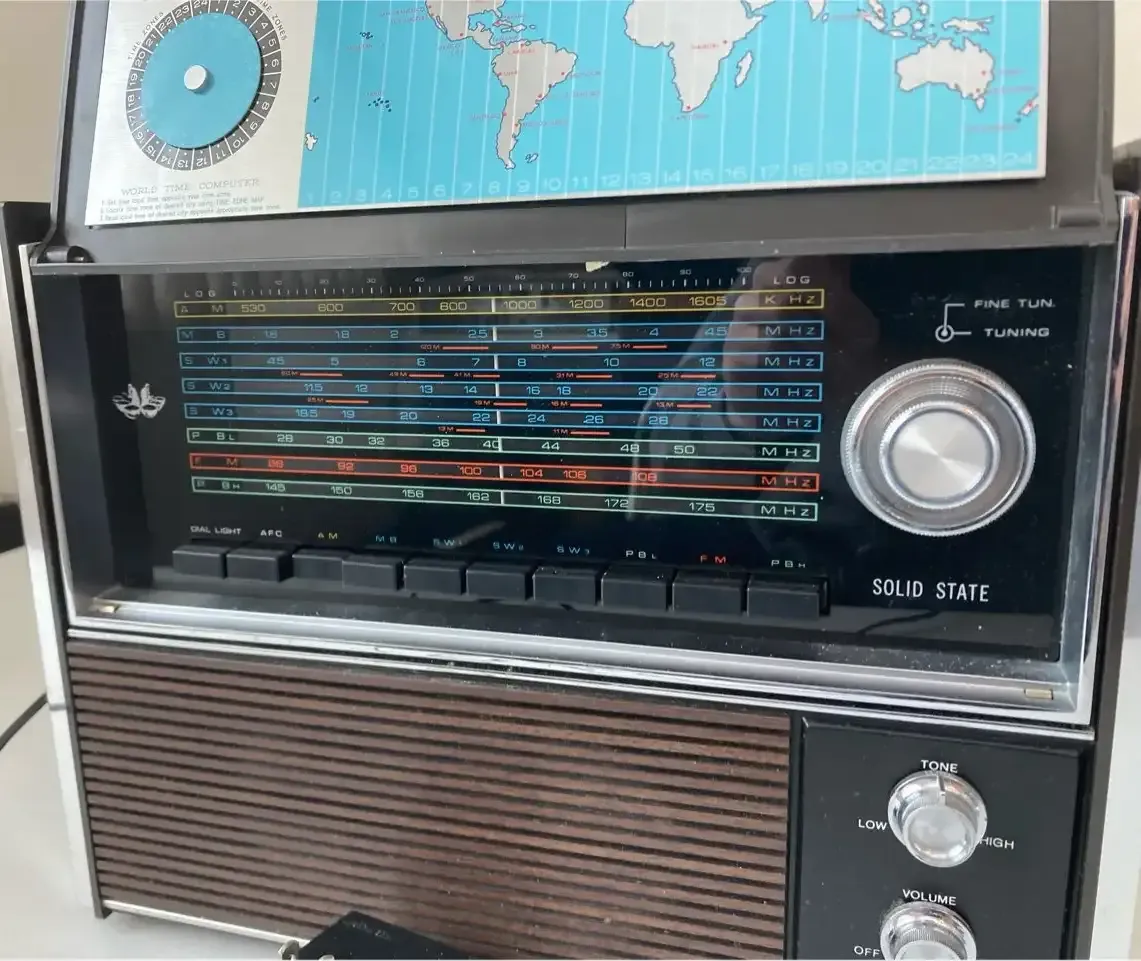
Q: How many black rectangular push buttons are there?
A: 10